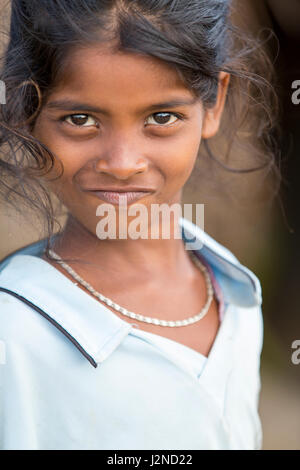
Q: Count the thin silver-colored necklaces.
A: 1